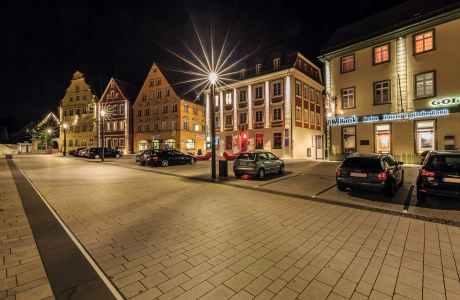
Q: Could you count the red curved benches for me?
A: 2